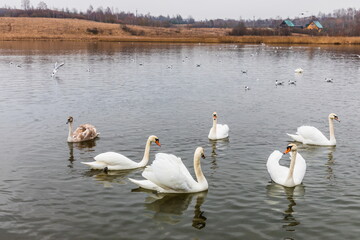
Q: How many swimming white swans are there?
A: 5